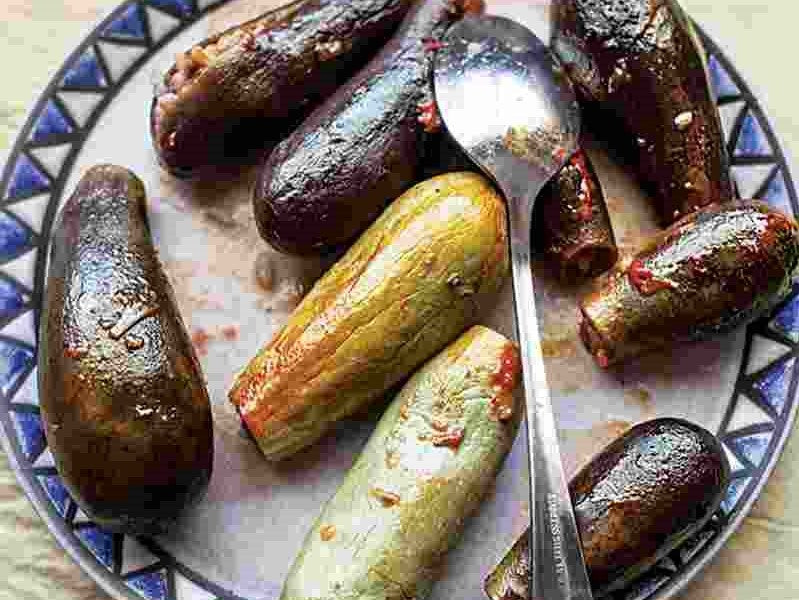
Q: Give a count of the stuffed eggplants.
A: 7